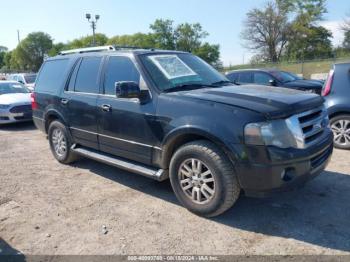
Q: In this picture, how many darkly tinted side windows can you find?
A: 3